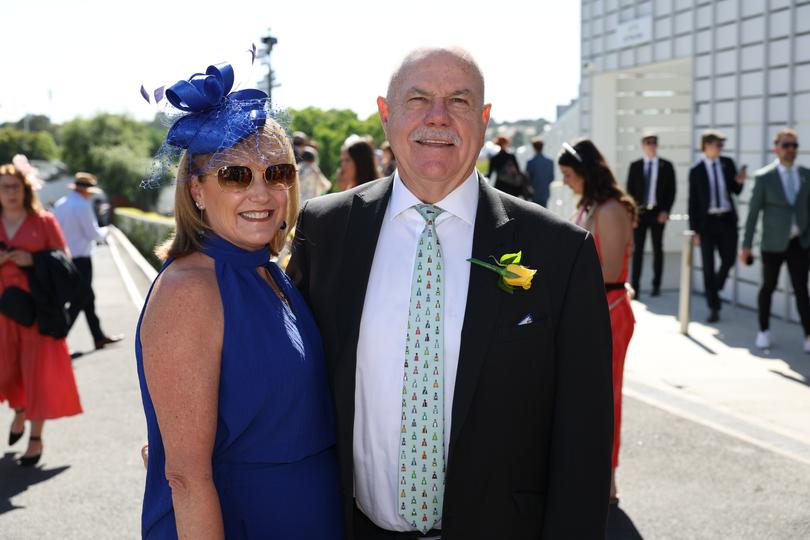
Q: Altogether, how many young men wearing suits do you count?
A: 3